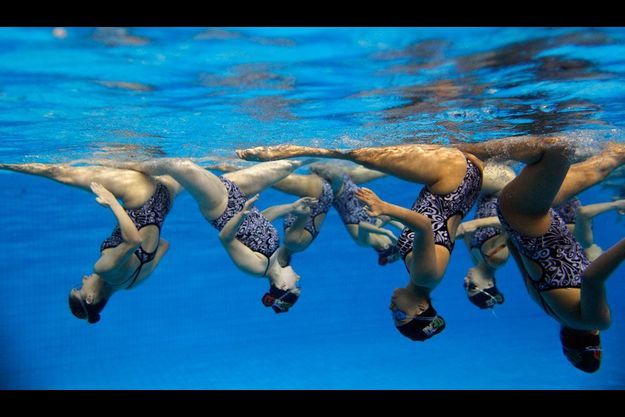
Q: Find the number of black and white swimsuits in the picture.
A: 8